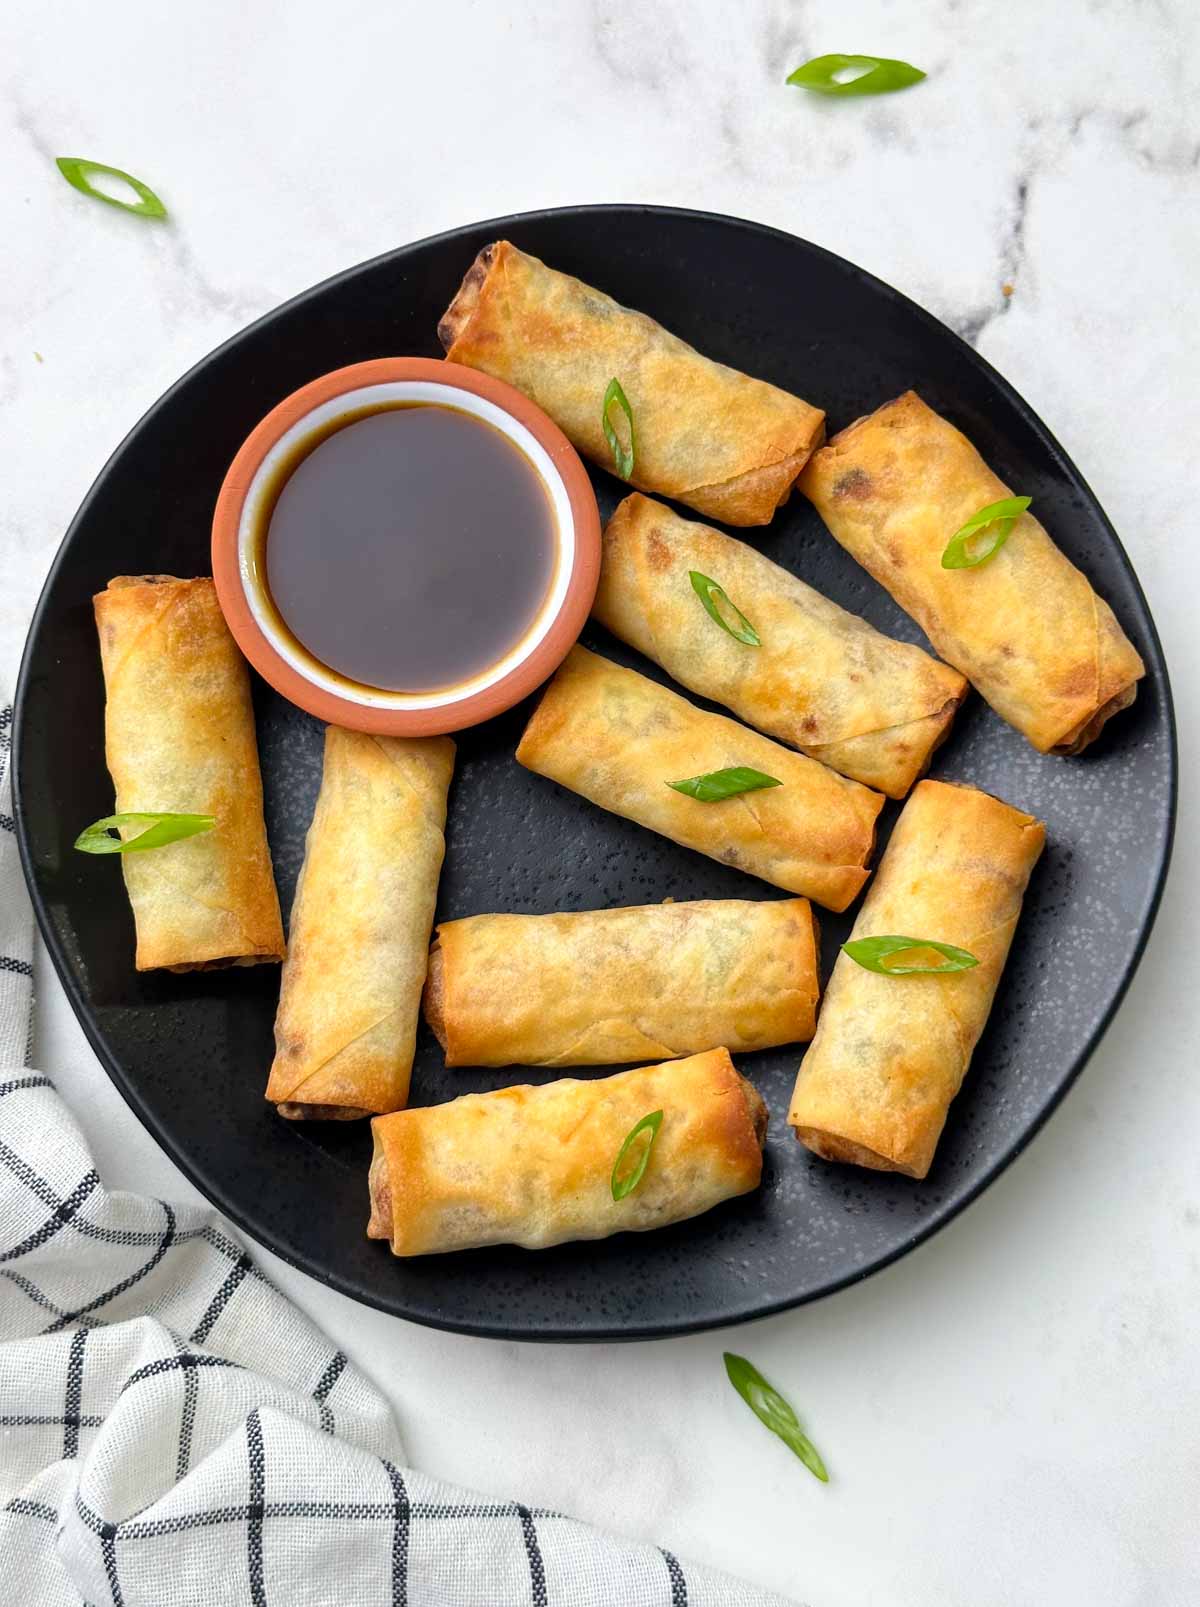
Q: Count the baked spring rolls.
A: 9